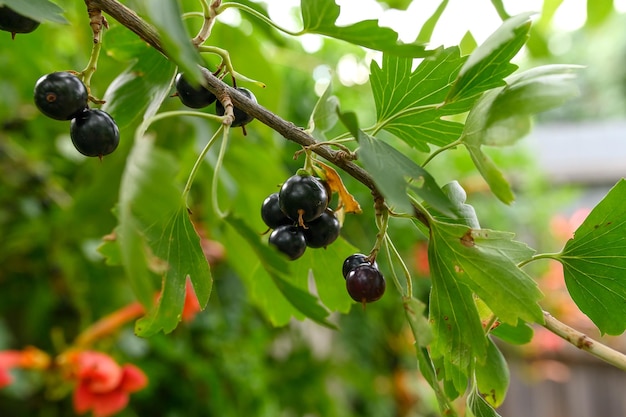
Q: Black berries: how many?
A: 11